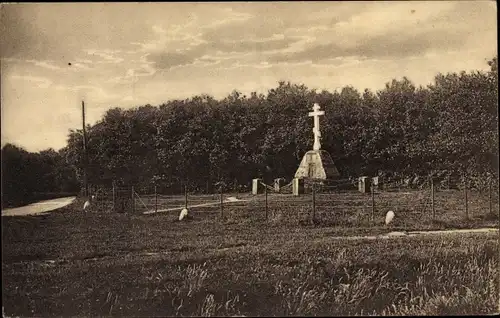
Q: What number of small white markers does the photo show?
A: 3